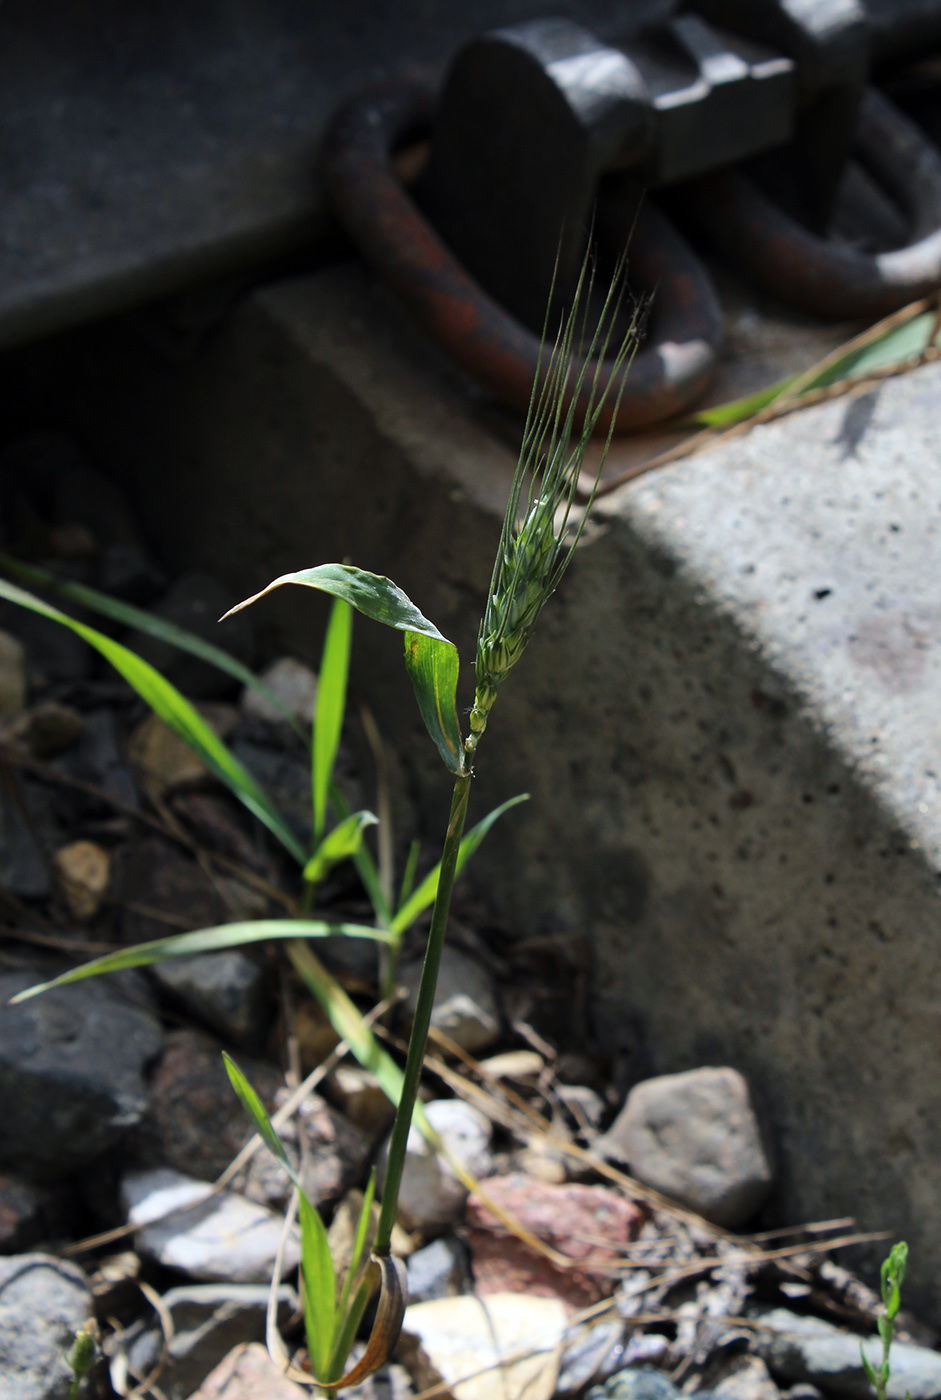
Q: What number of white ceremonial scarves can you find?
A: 0